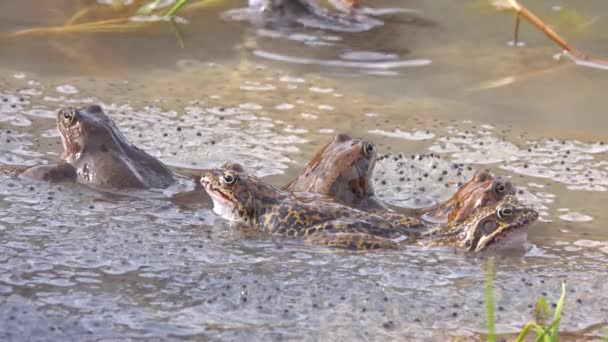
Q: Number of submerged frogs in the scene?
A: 5